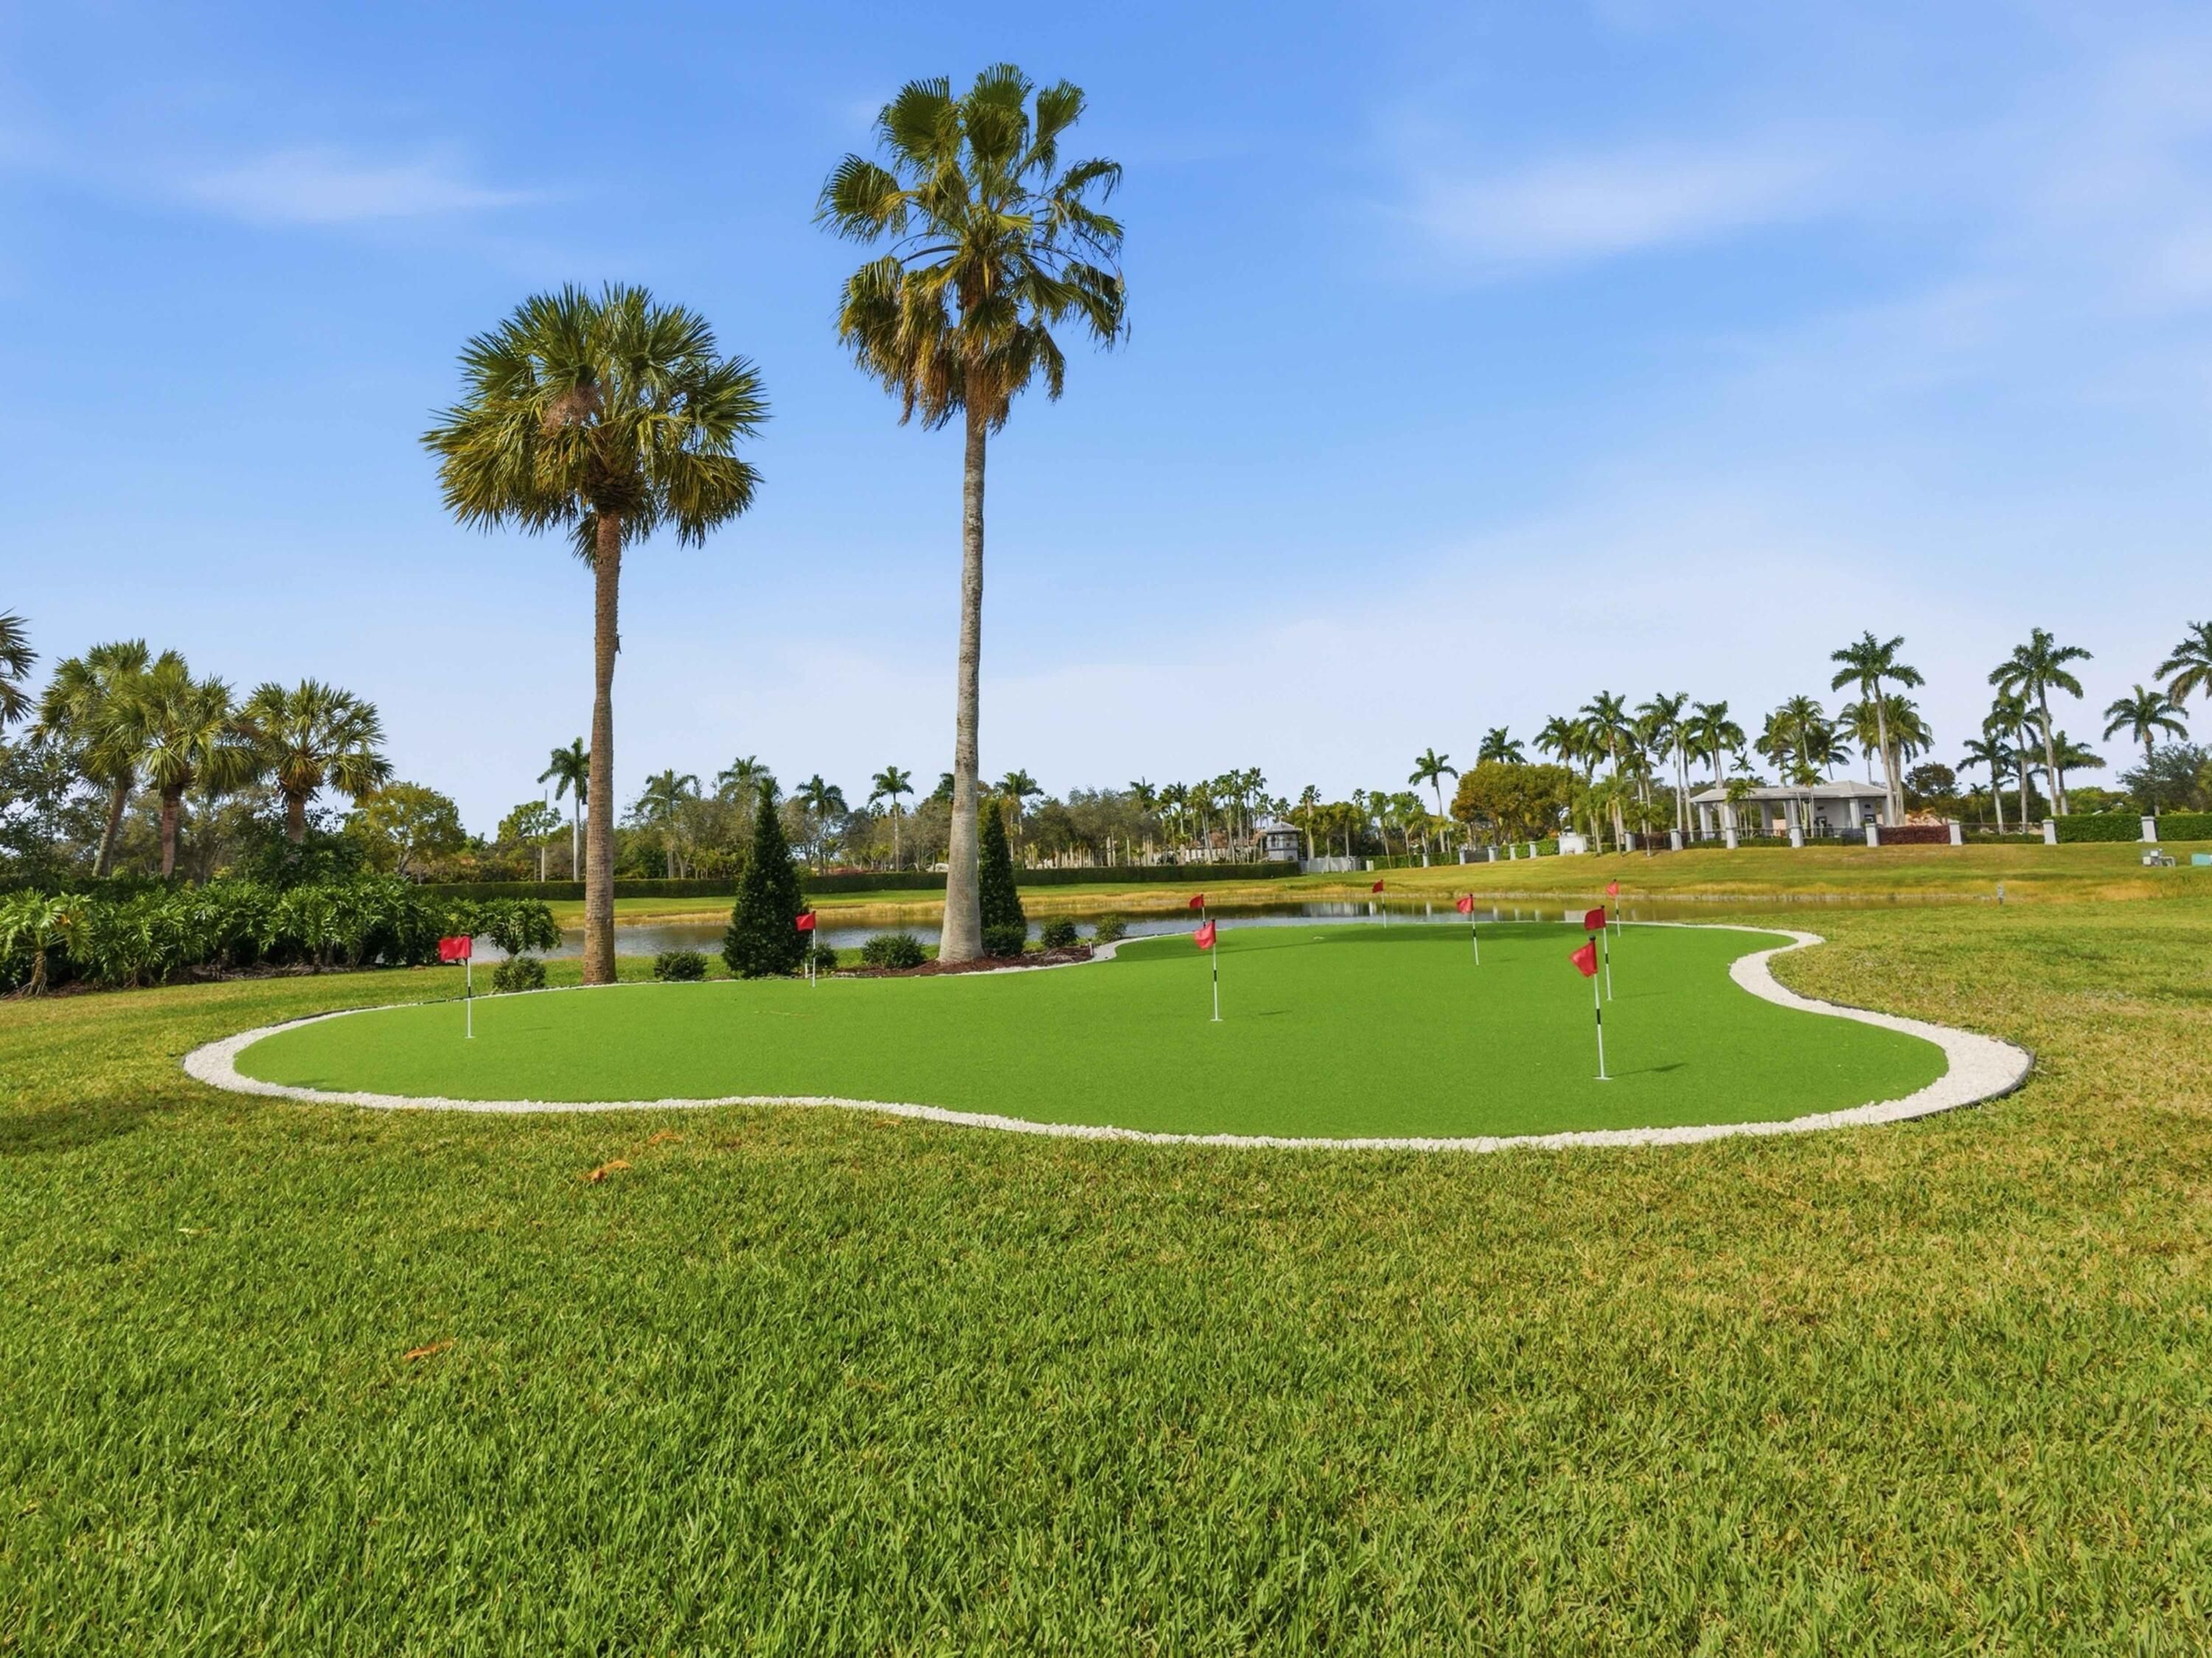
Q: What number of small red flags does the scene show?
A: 9